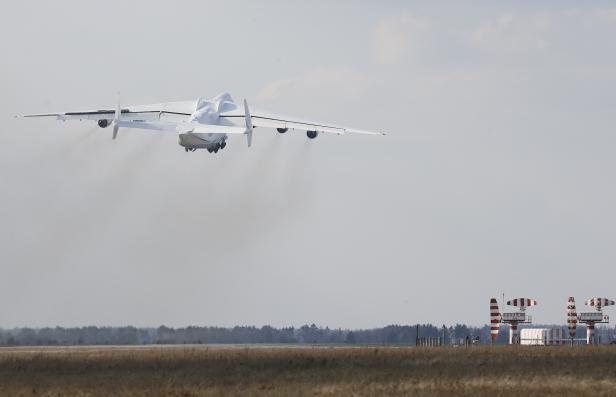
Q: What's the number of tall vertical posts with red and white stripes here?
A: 2